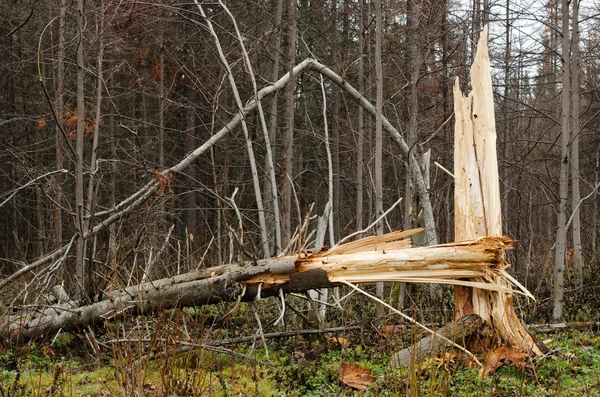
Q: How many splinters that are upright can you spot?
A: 2